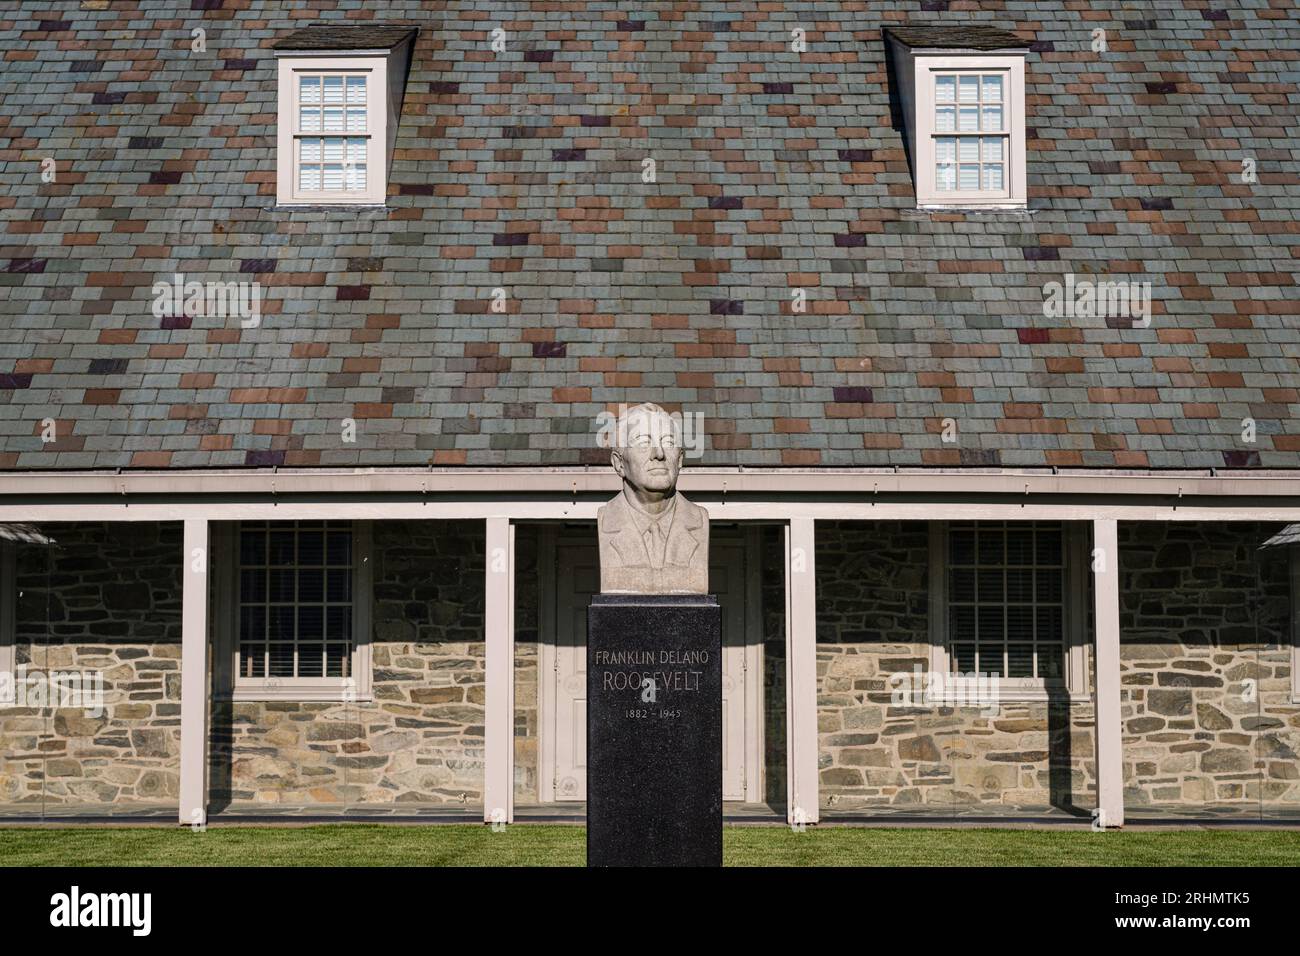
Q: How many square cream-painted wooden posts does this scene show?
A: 4